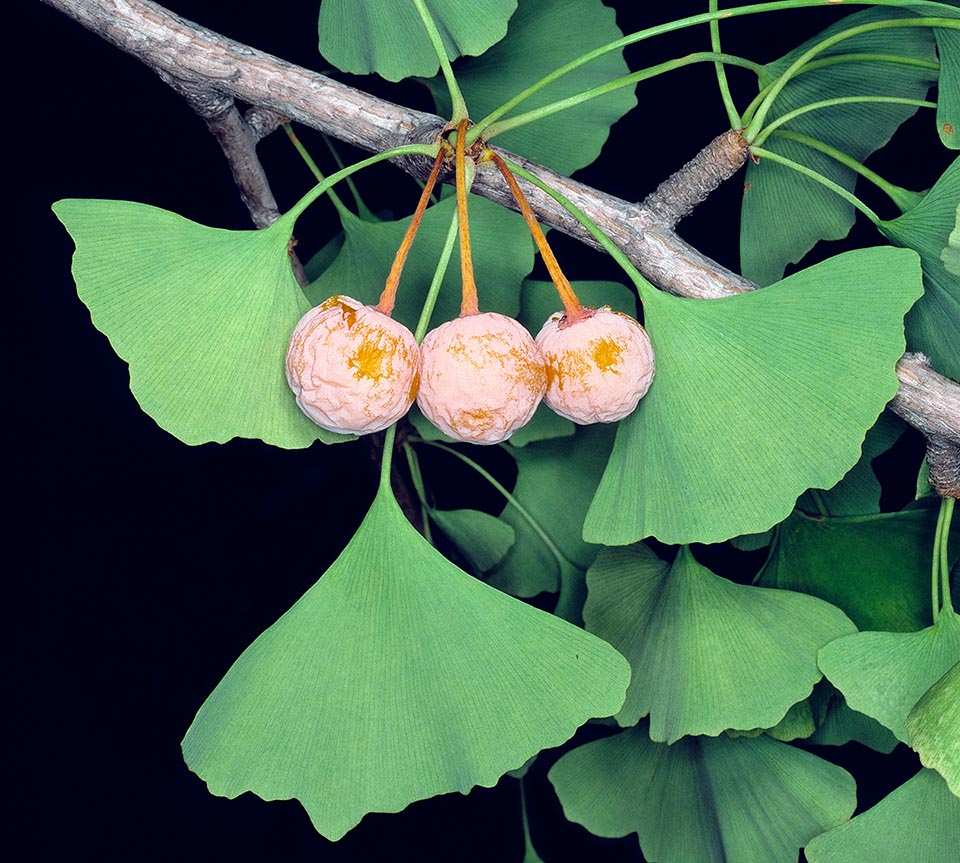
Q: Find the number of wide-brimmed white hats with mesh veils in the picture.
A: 0